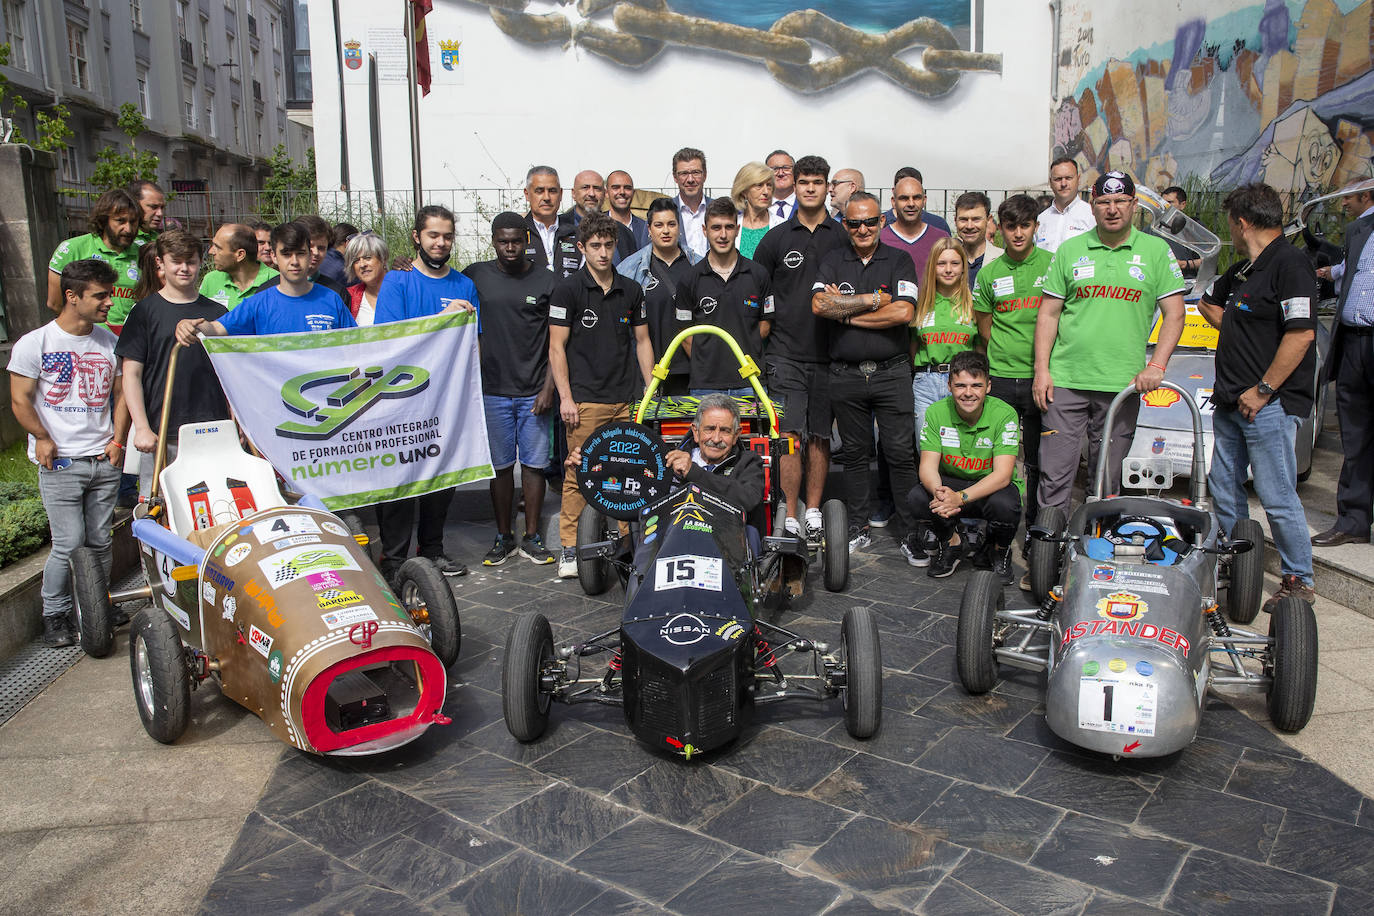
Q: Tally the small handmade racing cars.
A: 3